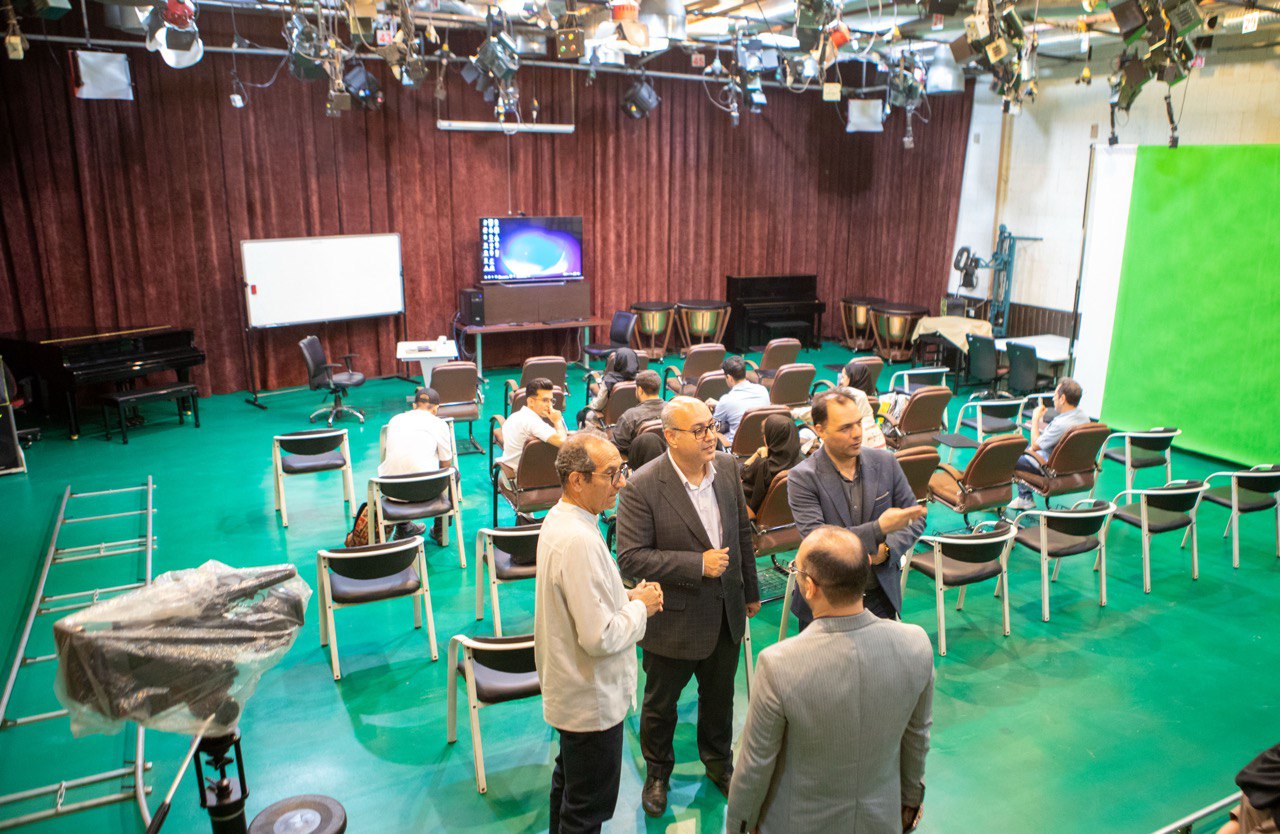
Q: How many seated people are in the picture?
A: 9